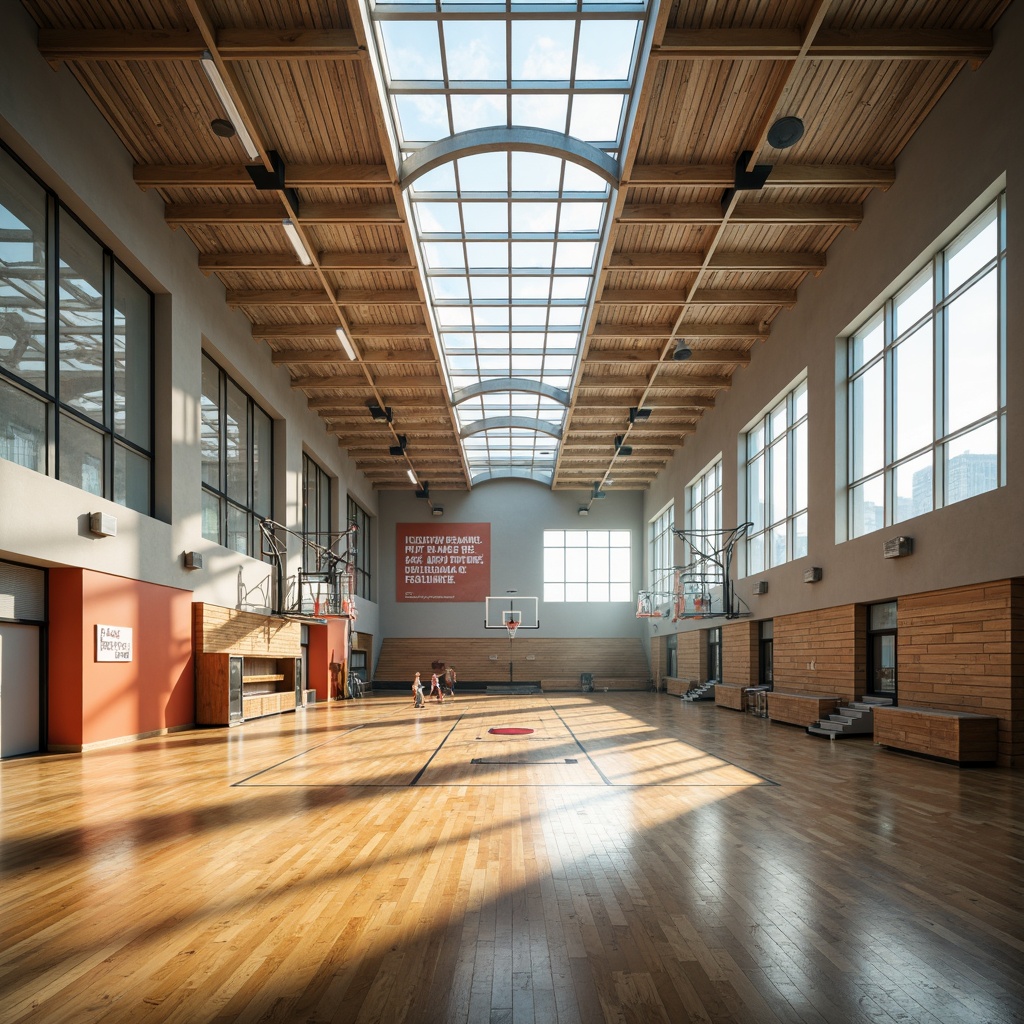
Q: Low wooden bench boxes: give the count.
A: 4